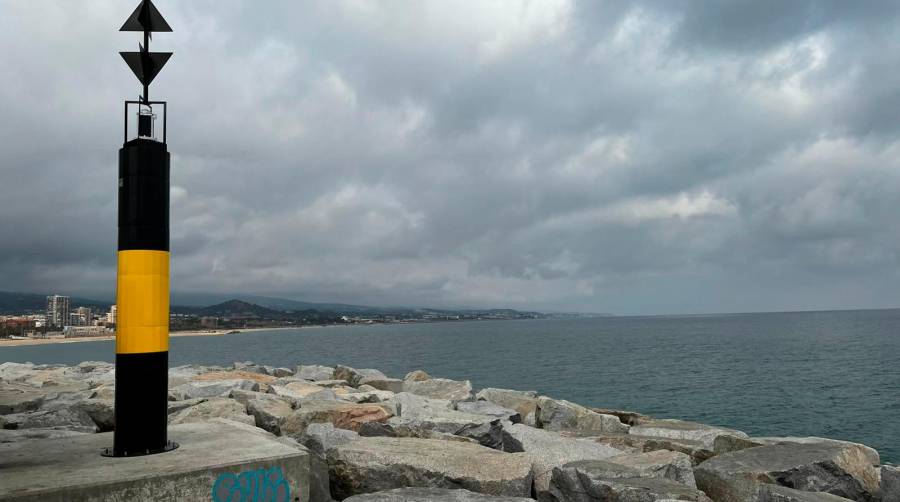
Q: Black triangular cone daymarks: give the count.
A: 2